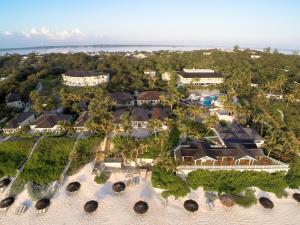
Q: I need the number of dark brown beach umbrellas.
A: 10